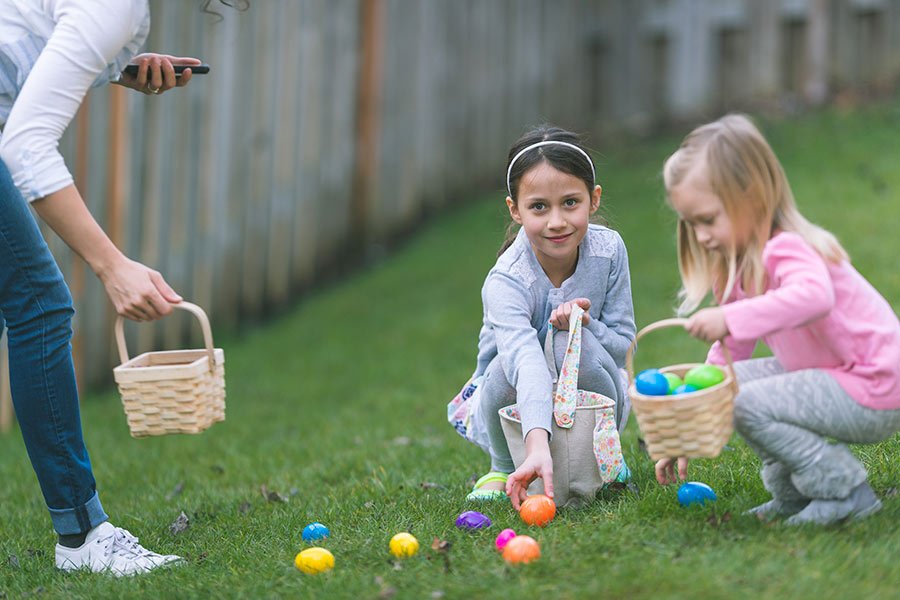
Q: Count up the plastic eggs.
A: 12